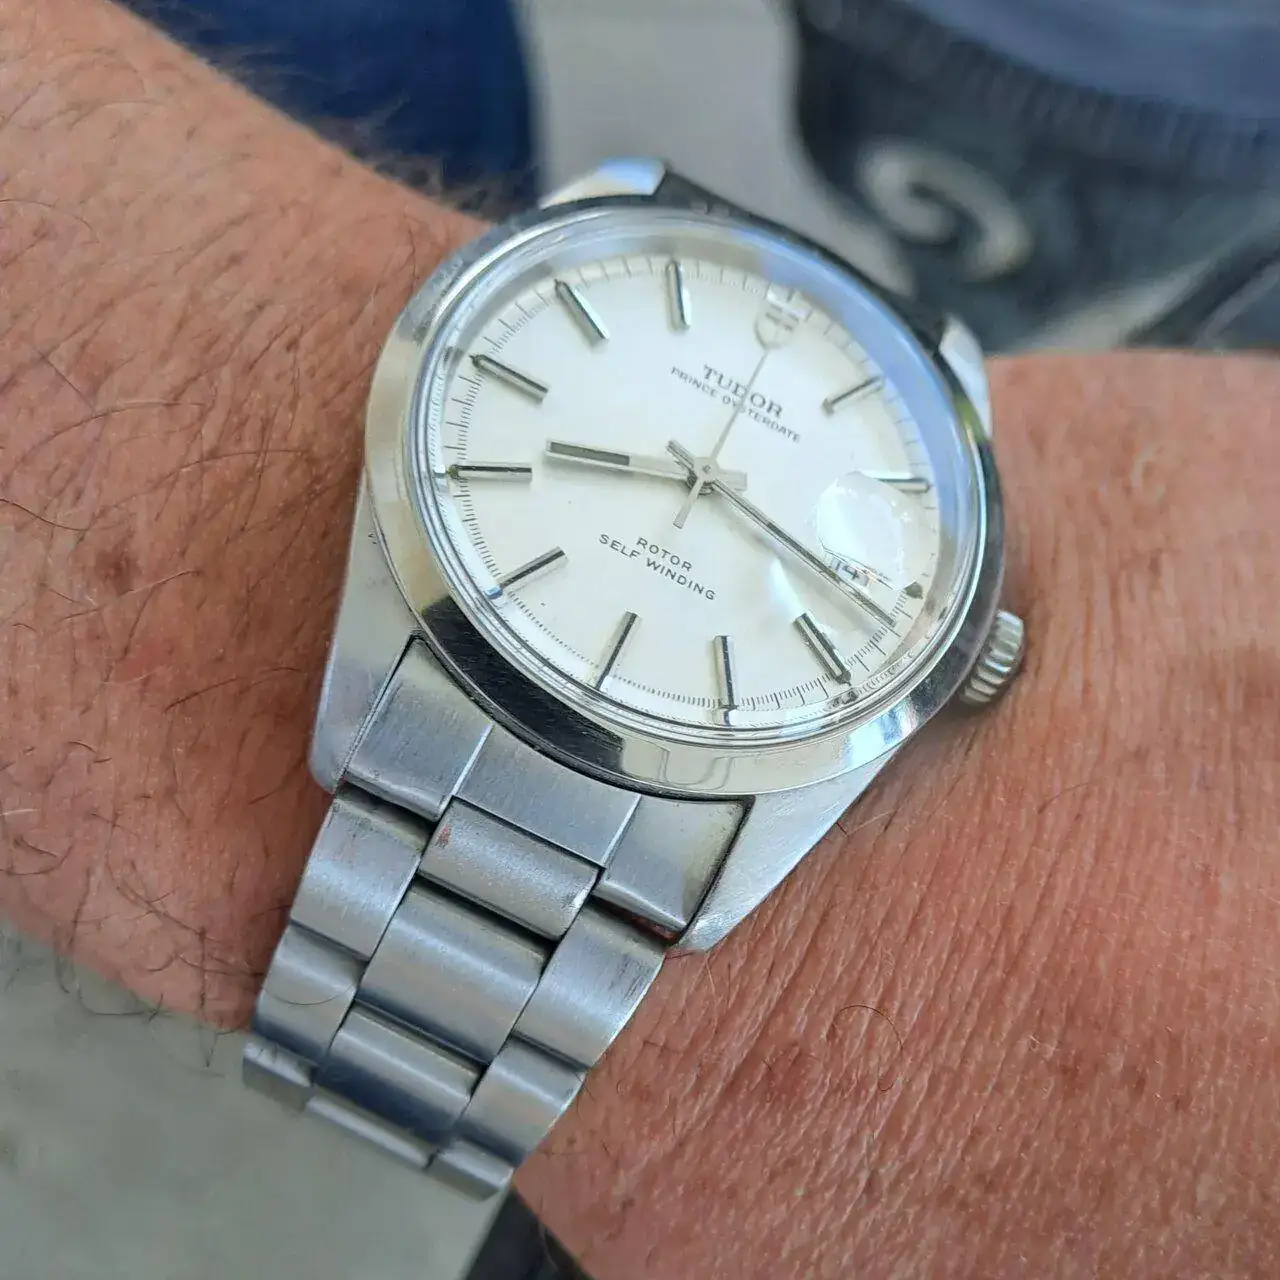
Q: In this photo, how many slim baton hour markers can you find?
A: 10